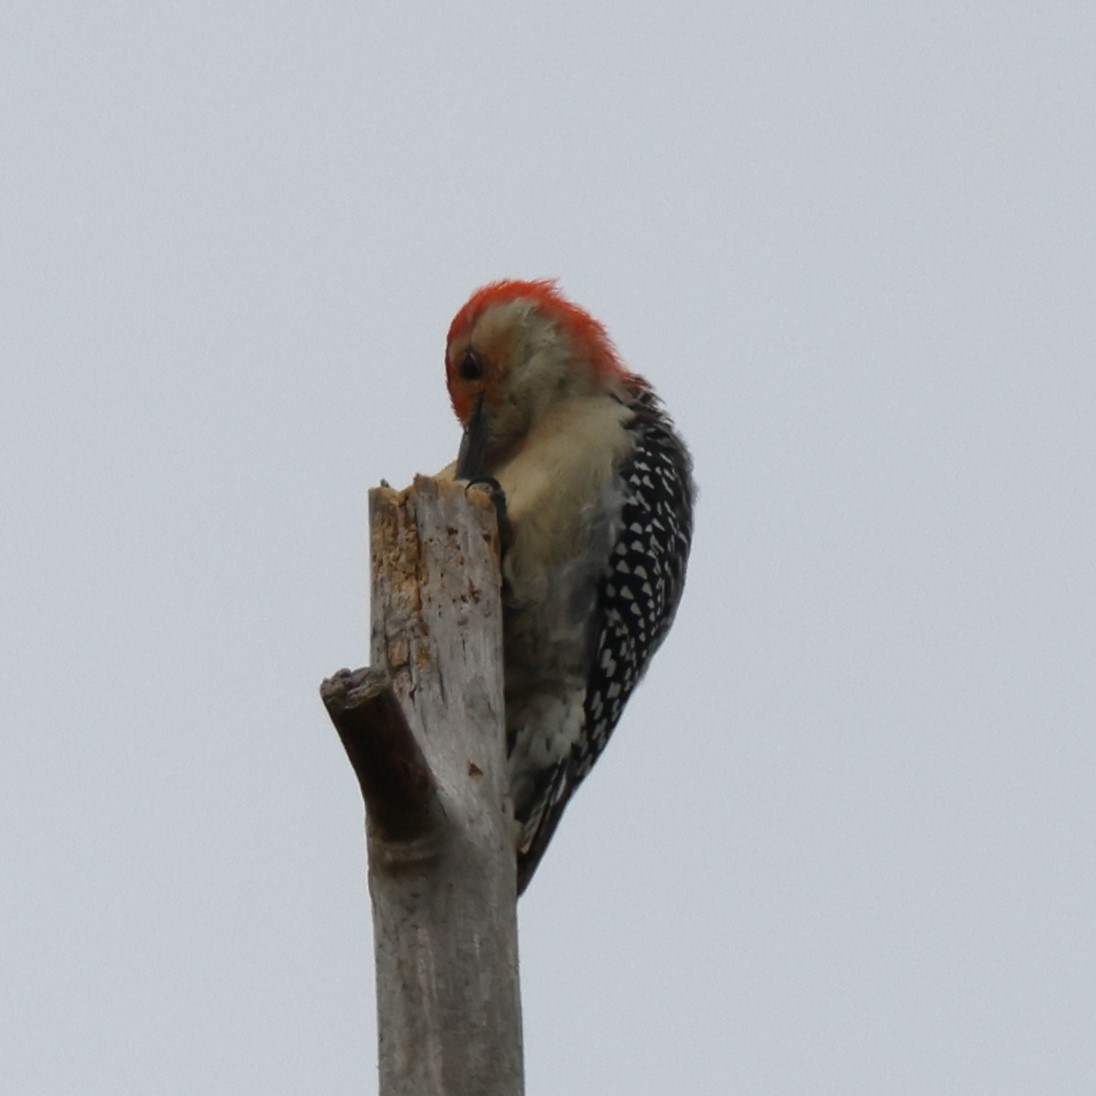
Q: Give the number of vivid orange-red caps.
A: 1